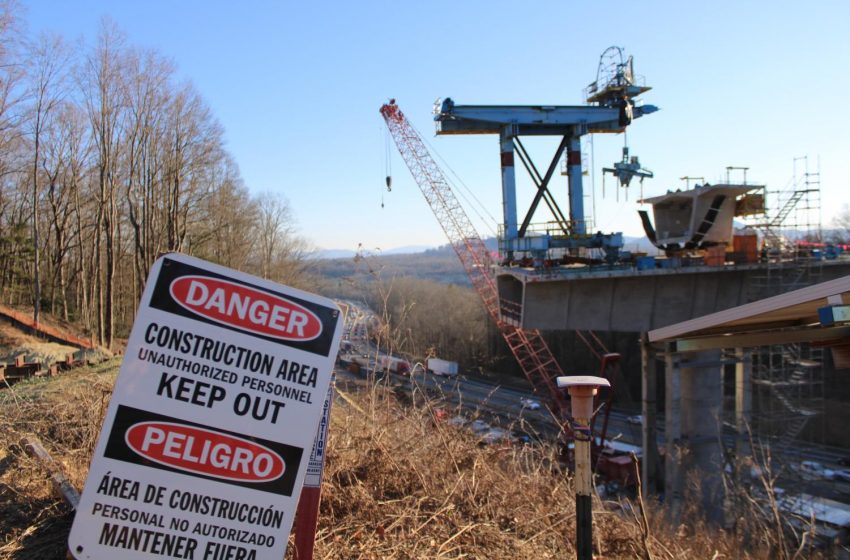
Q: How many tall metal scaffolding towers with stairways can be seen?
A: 1